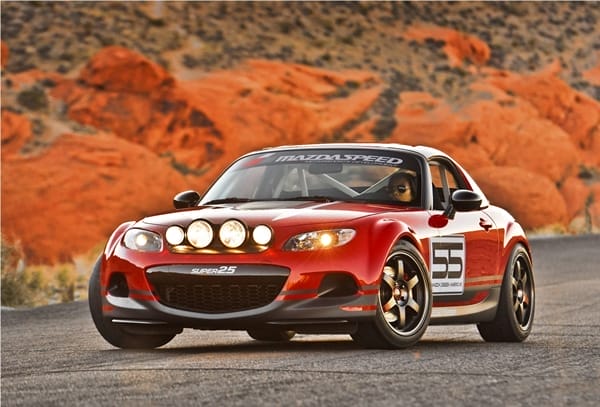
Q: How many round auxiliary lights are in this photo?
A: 4